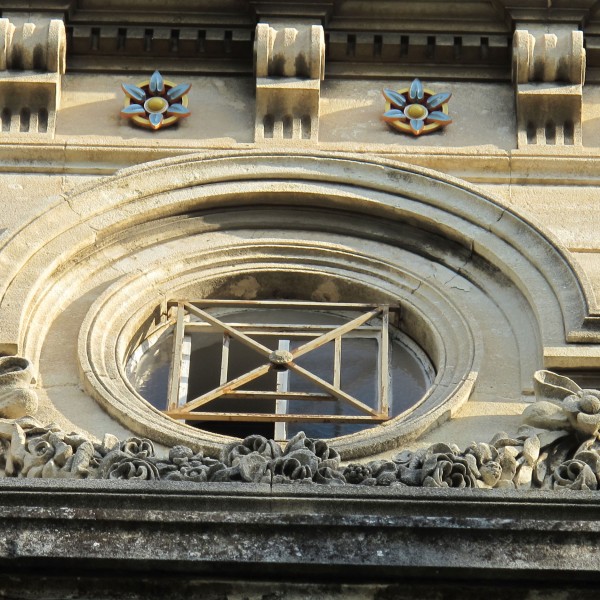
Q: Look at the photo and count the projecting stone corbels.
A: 3